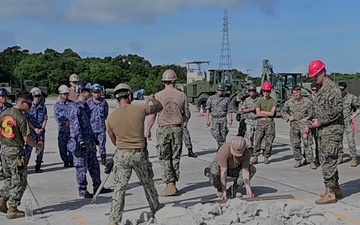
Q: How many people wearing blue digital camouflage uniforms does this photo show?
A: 5